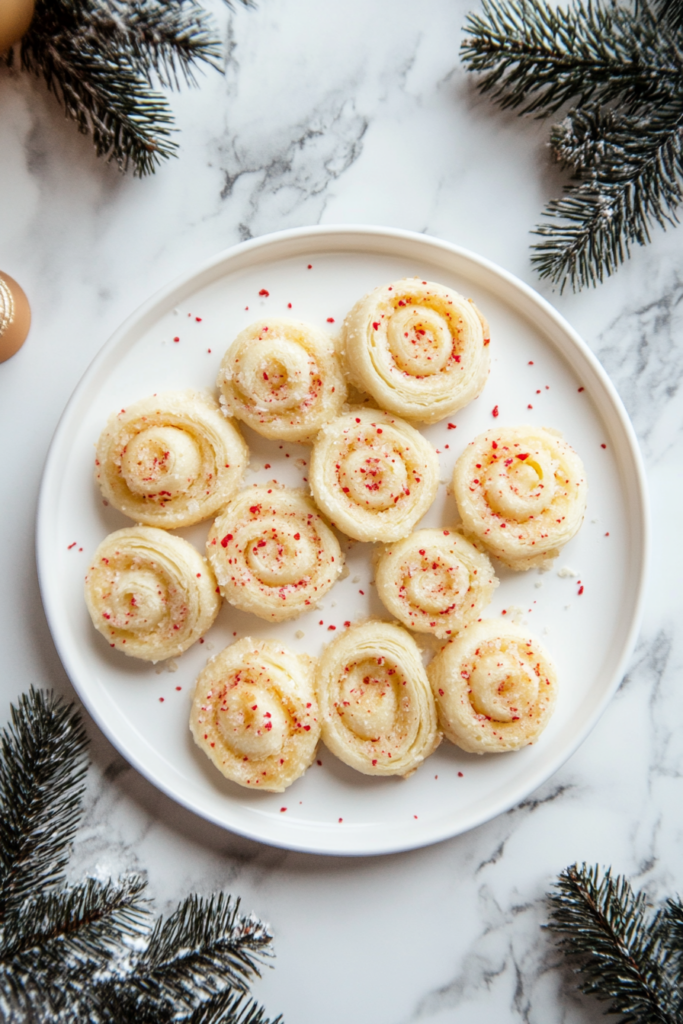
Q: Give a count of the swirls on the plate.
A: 11